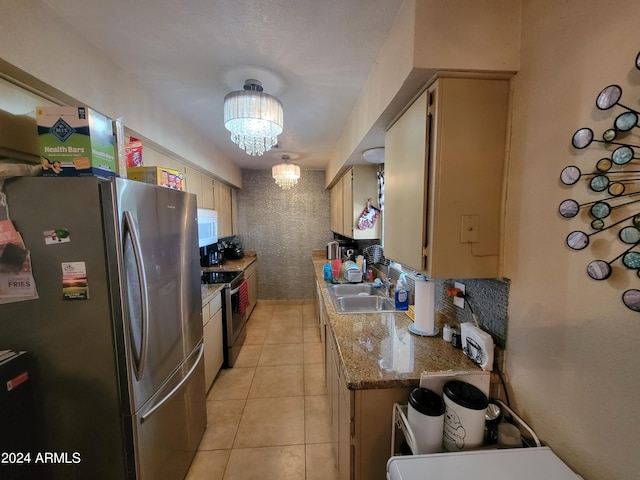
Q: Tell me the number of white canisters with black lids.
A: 2